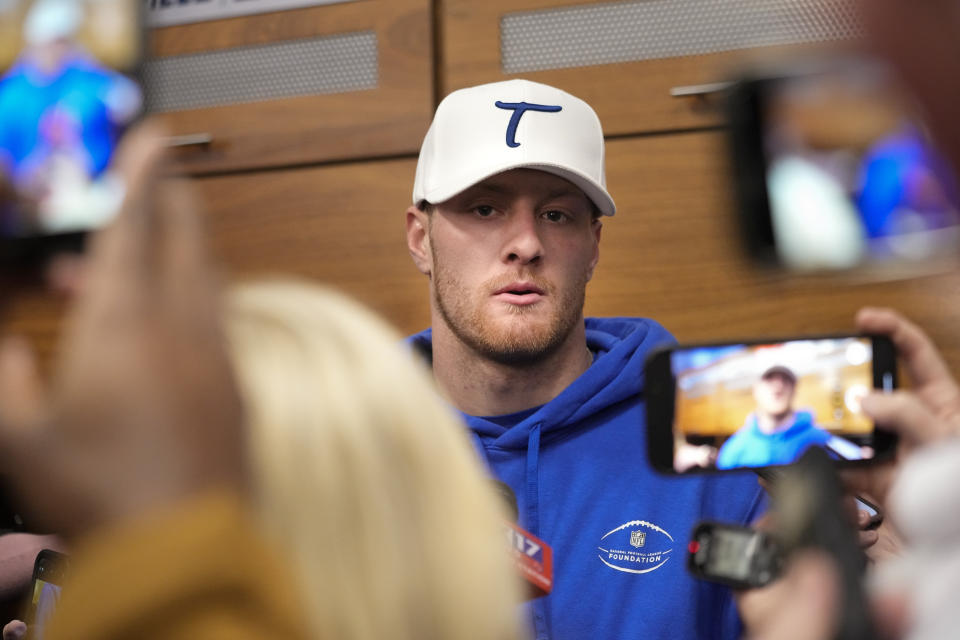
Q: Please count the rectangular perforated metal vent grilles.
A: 2